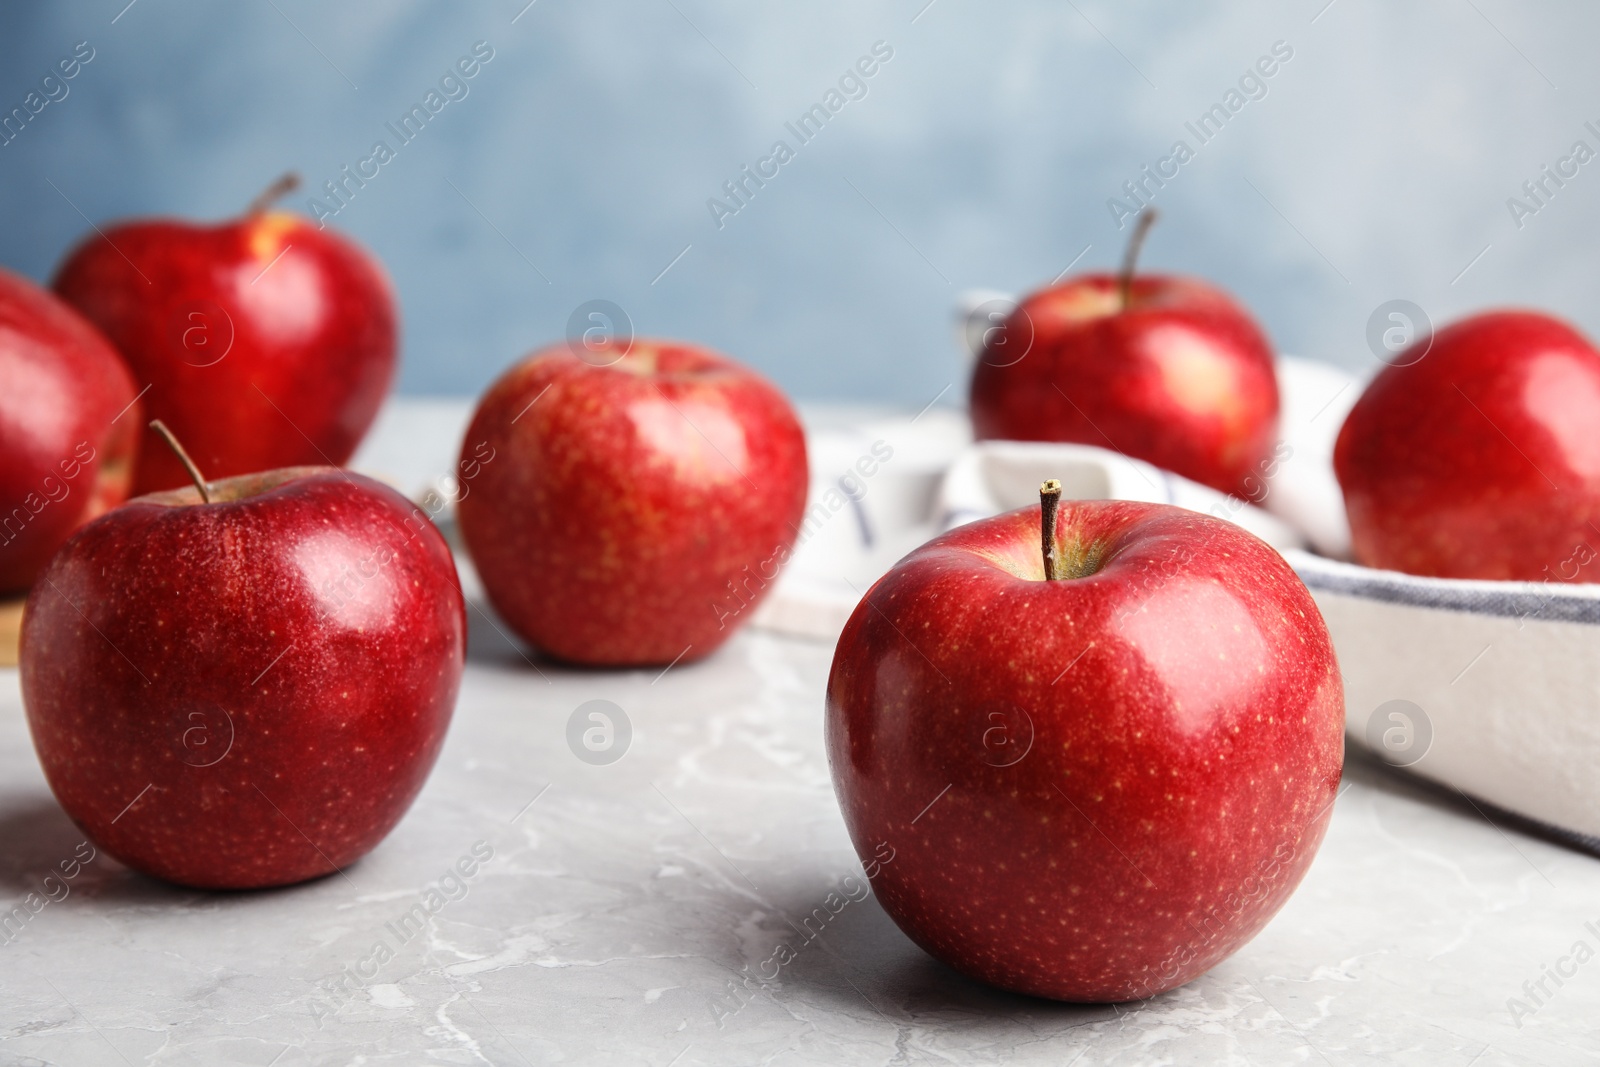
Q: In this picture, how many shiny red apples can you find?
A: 7